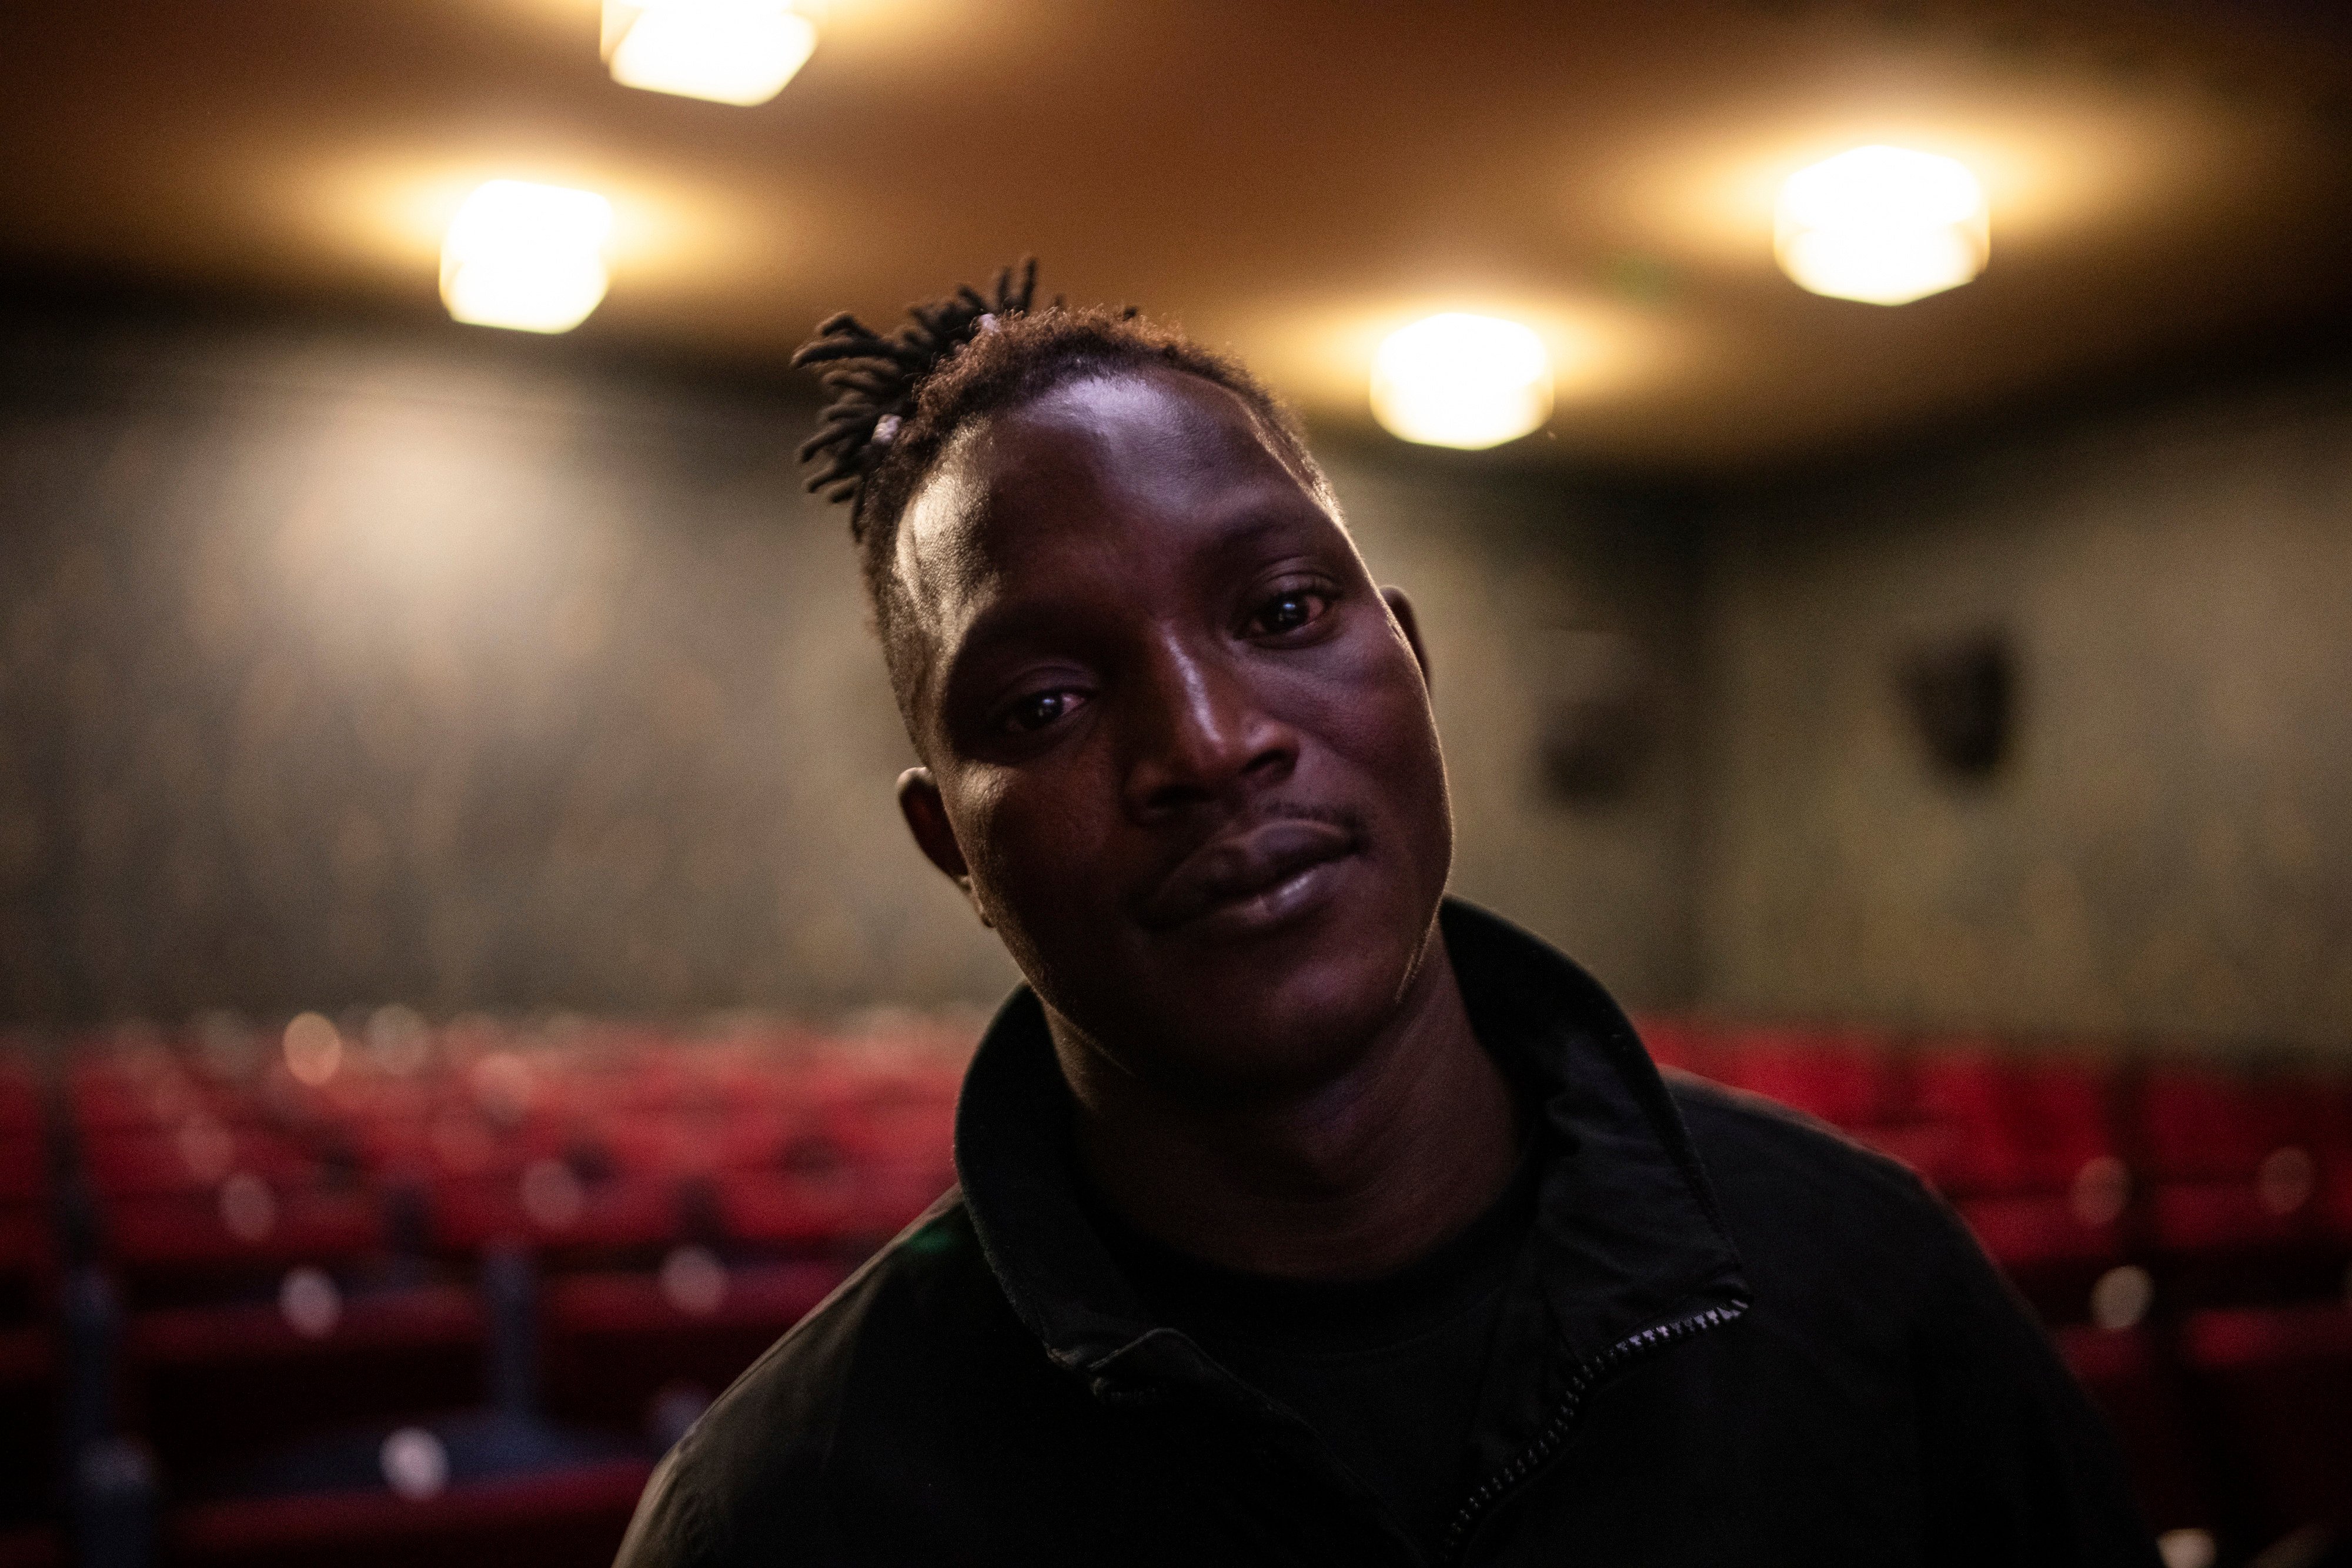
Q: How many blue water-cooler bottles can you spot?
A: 0